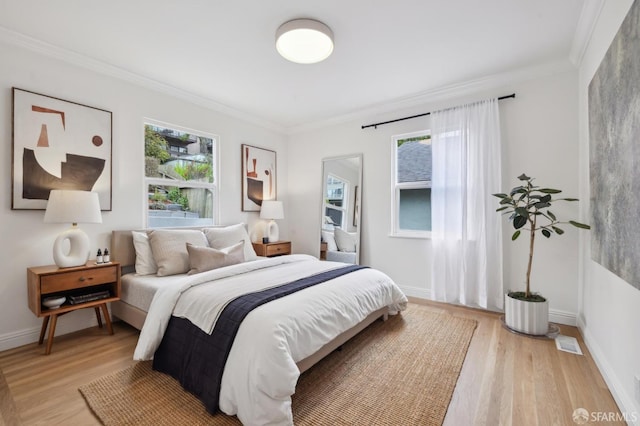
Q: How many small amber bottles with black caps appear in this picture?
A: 2